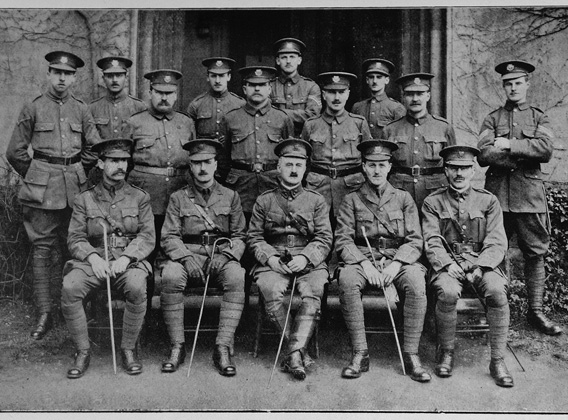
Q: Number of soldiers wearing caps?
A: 15